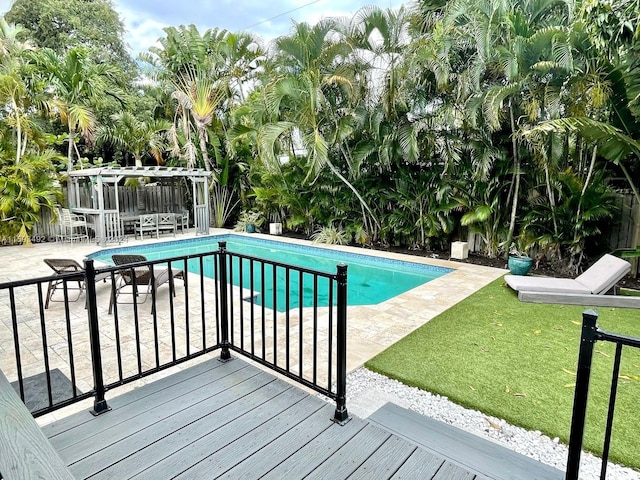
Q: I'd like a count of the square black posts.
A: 4